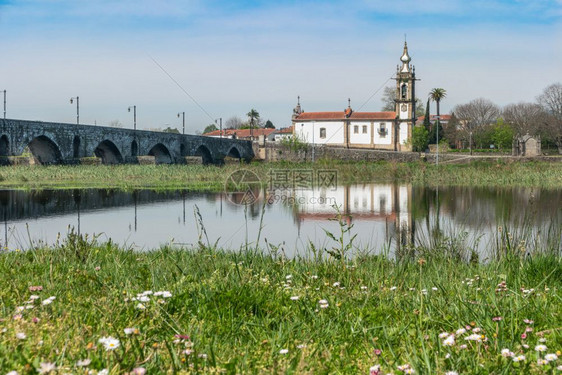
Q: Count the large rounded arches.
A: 5